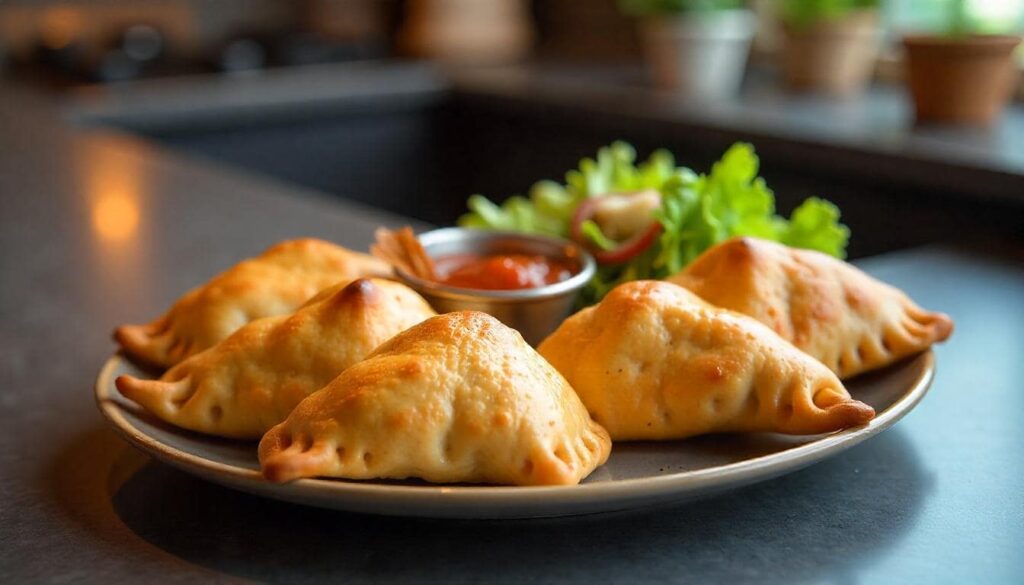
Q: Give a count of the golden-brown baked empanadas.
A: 5